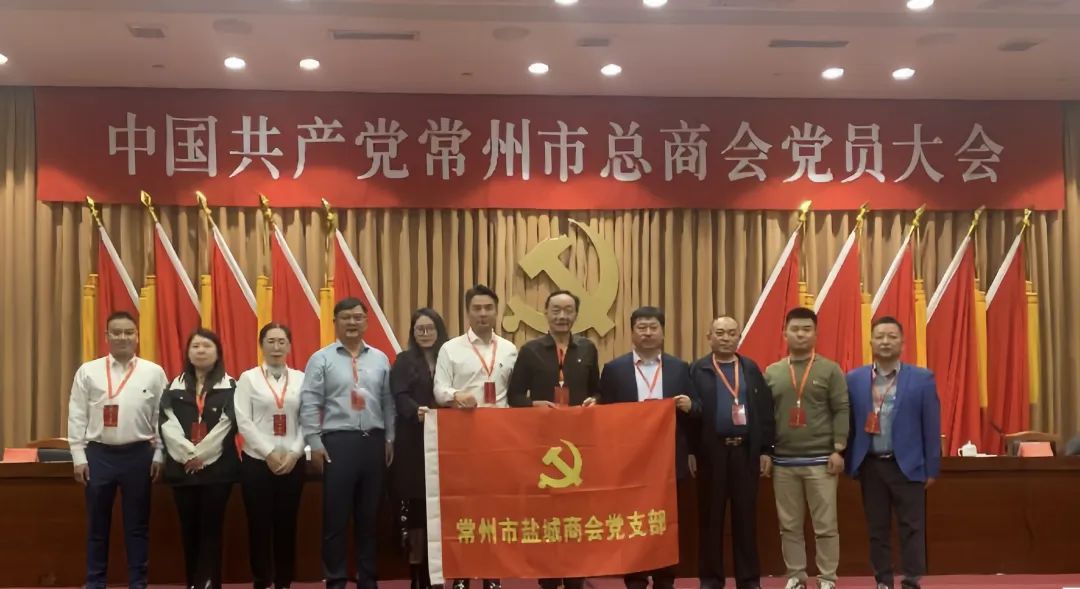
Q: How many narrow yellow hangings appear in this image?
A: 10